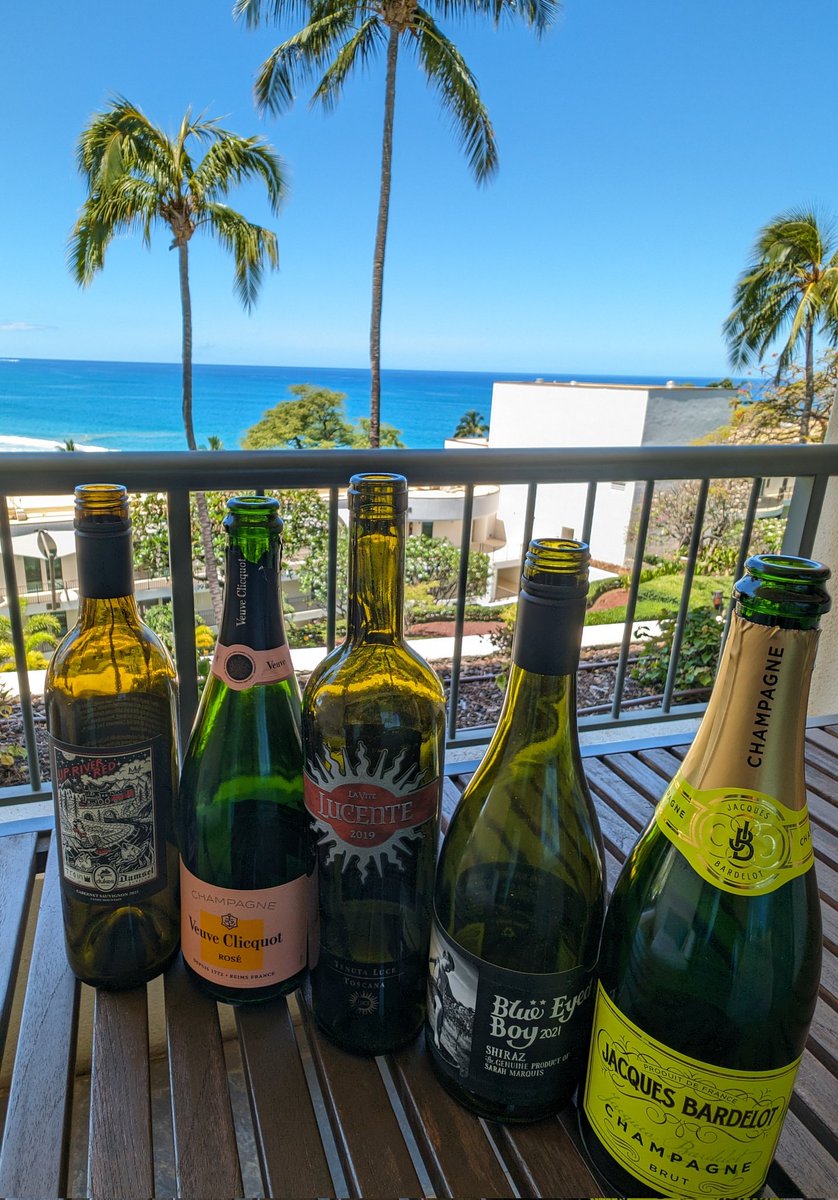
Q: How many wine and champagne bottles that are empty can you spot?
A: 5